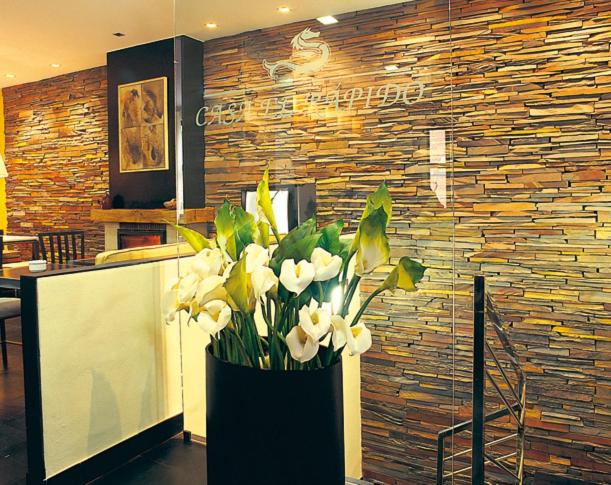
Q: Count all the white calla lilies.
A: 13